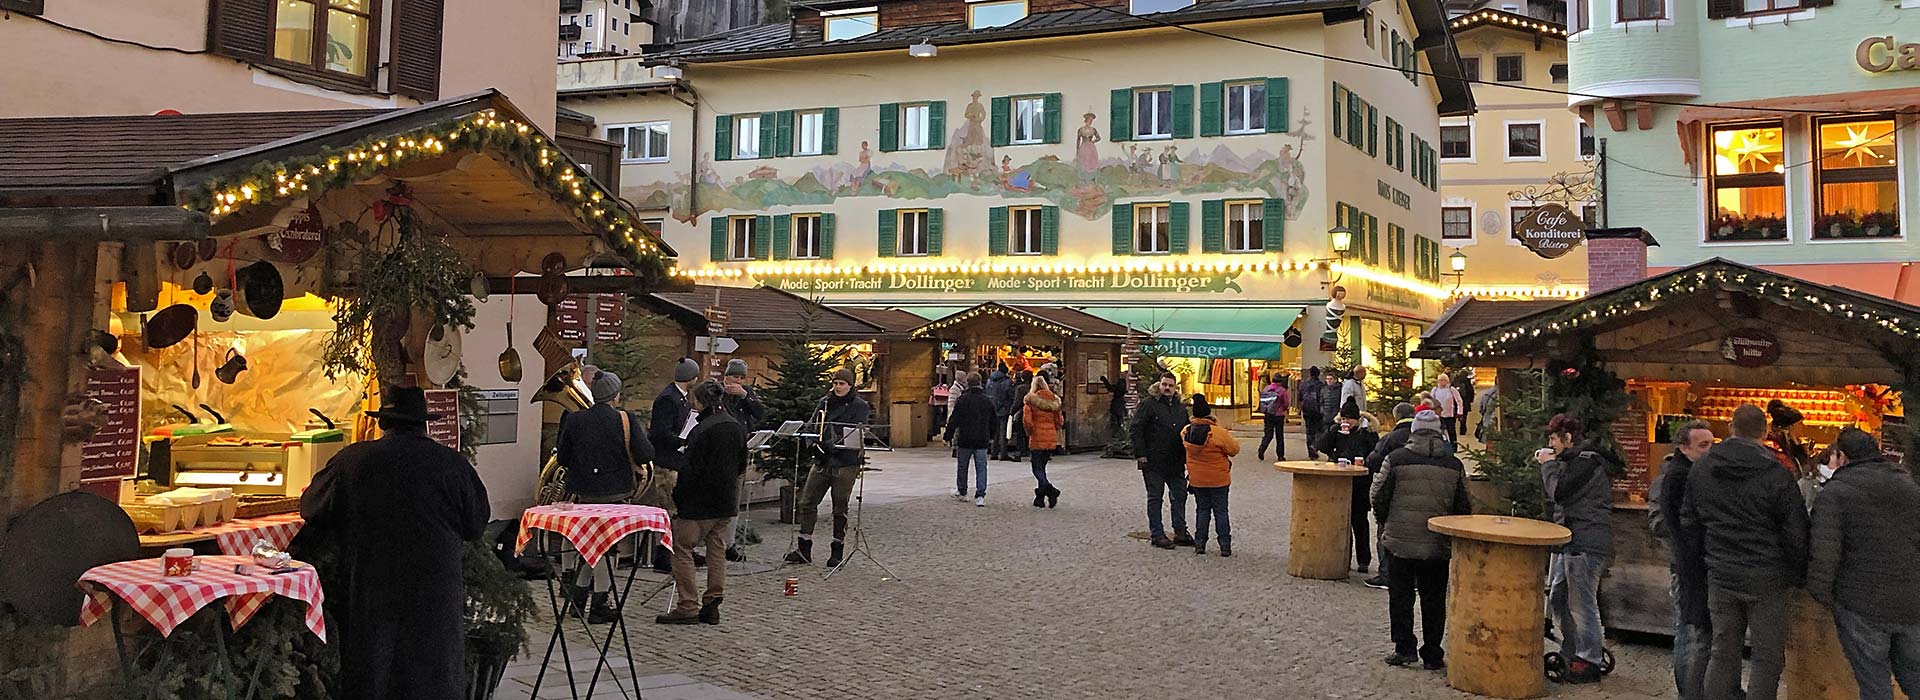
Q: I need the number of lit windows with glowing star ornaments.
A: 2